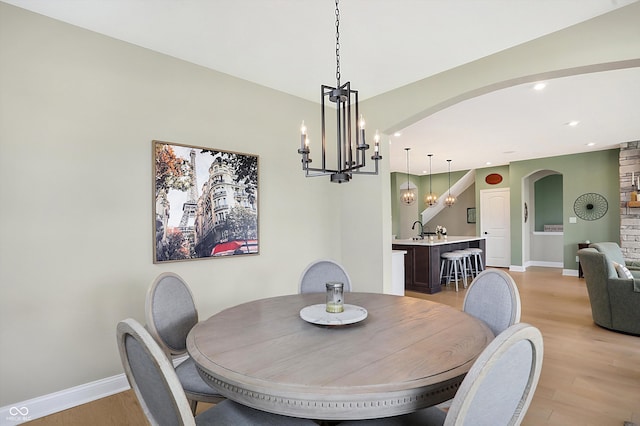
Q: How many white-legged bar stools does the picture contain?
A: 3